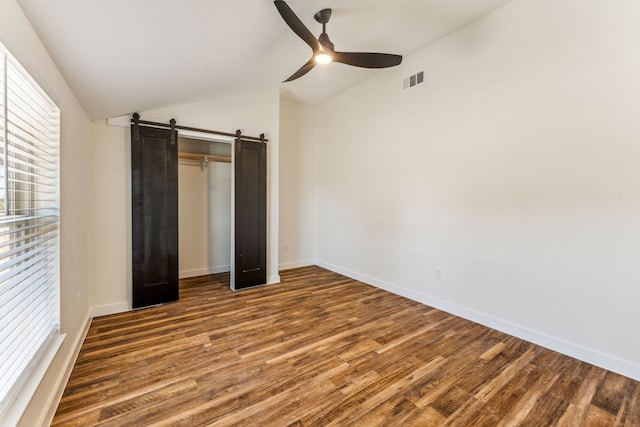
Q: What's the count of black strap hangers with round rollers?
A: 4